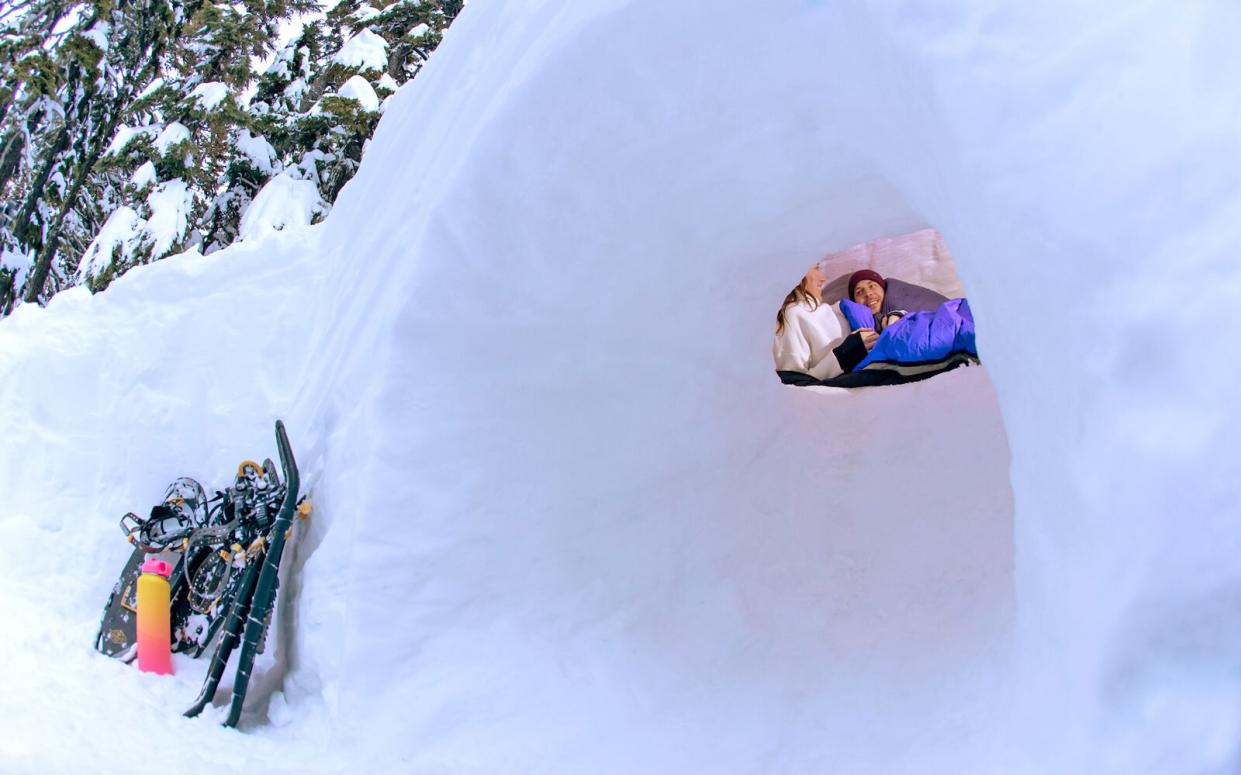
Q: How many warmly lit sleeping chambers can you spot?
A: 1